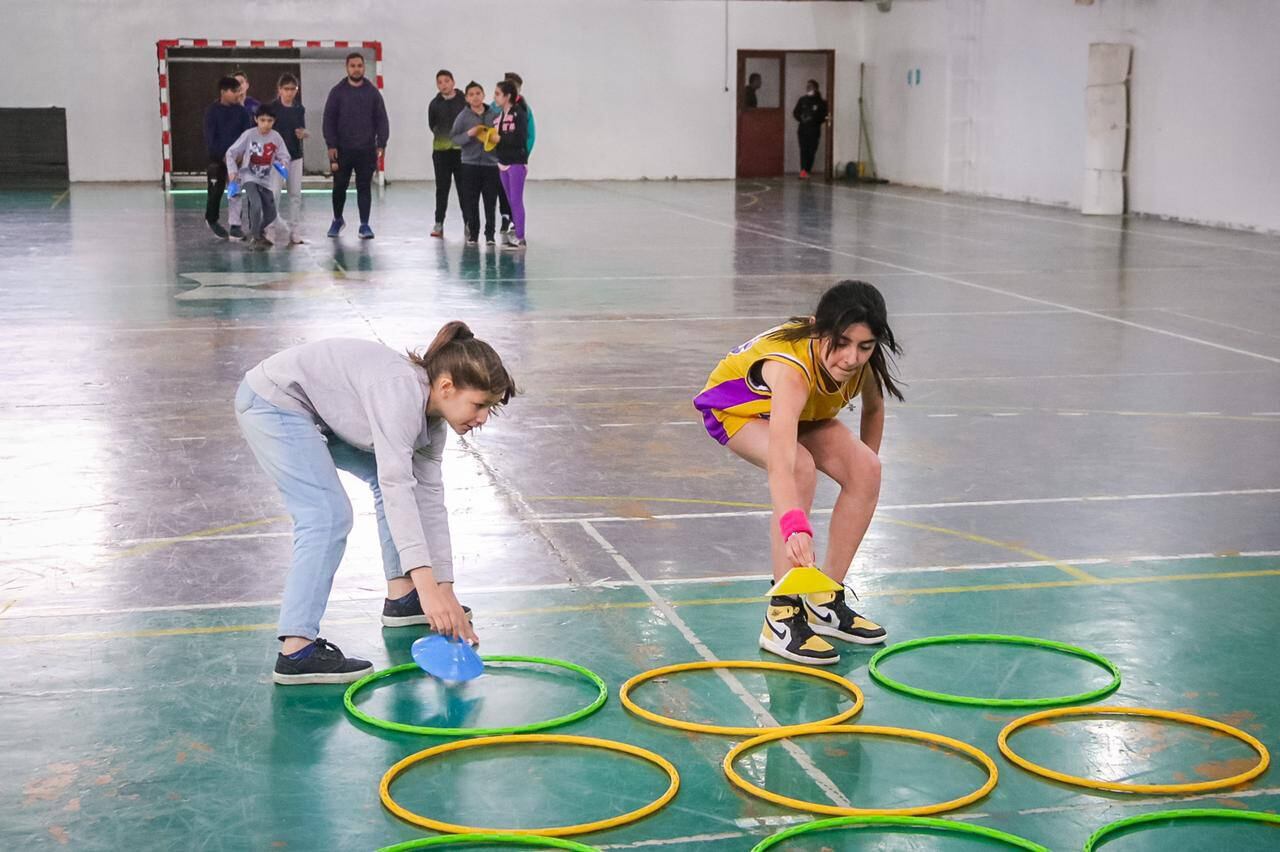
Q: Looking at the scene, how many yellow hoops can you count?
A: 4